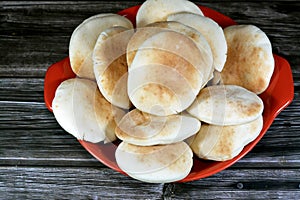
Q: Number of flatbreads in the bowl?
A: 12